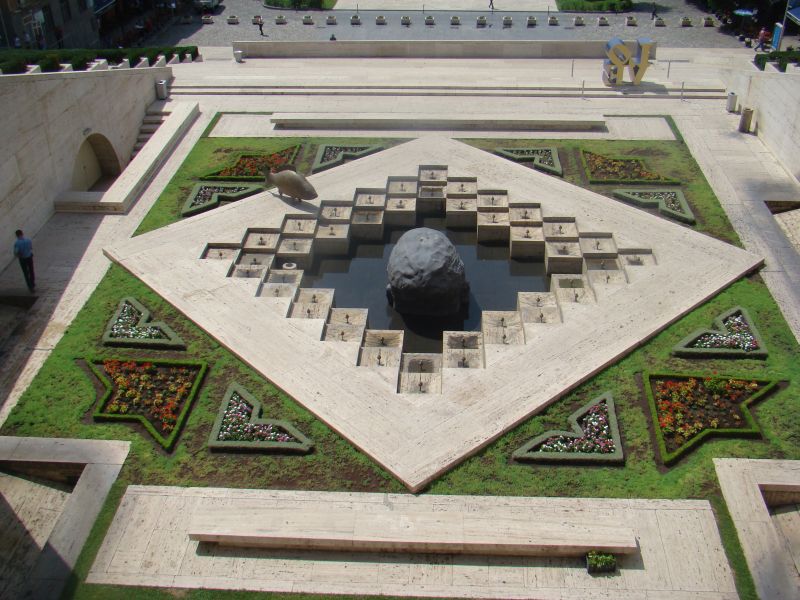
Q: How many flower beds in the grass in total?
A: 12